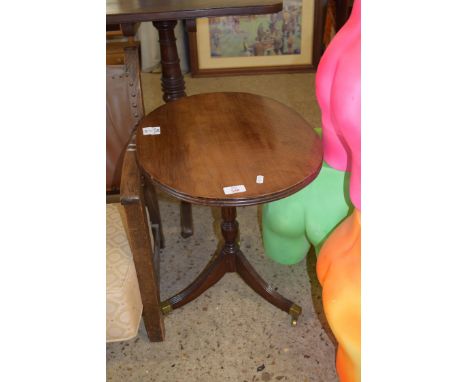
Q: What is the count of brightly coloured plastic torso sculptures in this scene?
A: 3